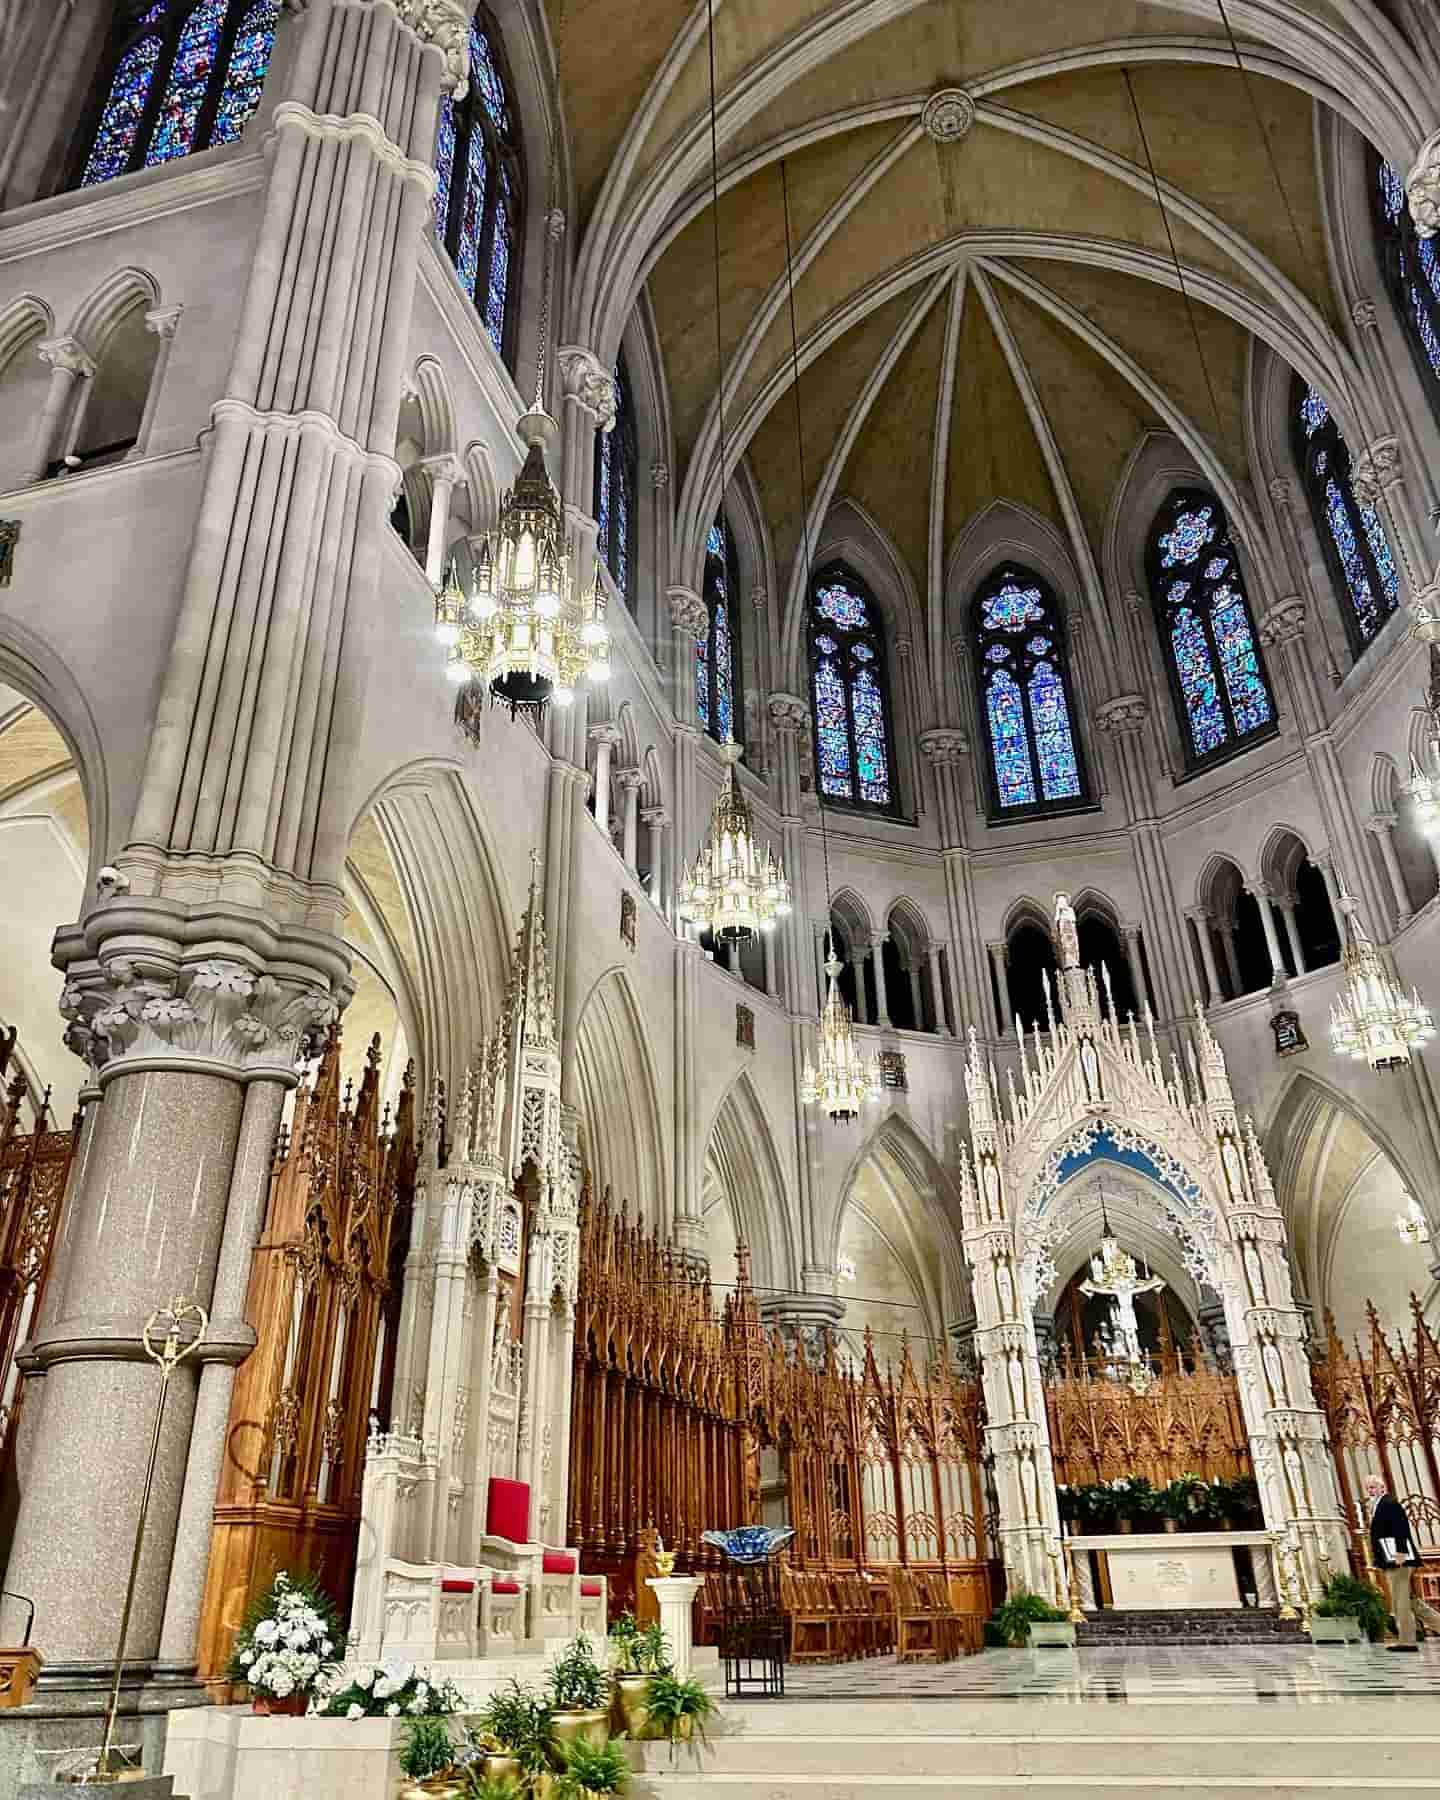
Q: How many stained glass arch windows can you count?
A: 9